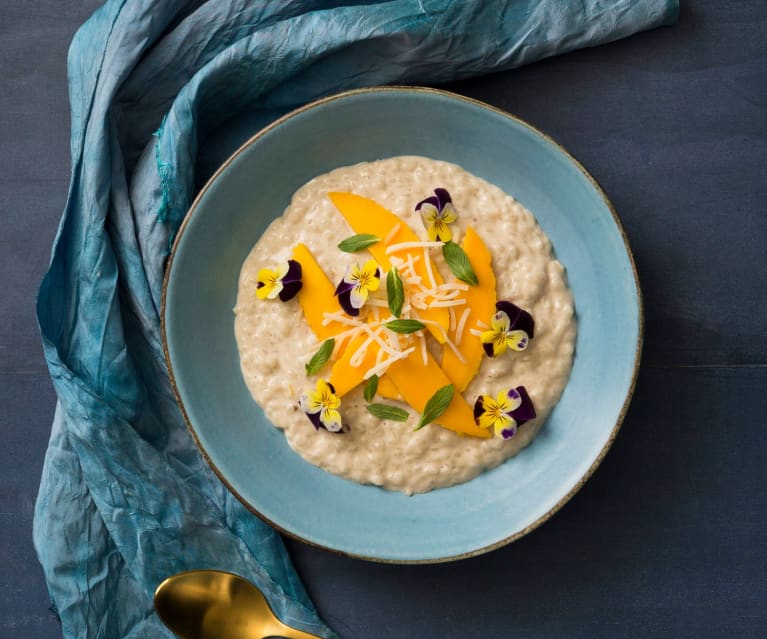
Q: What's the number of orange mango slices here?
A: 5